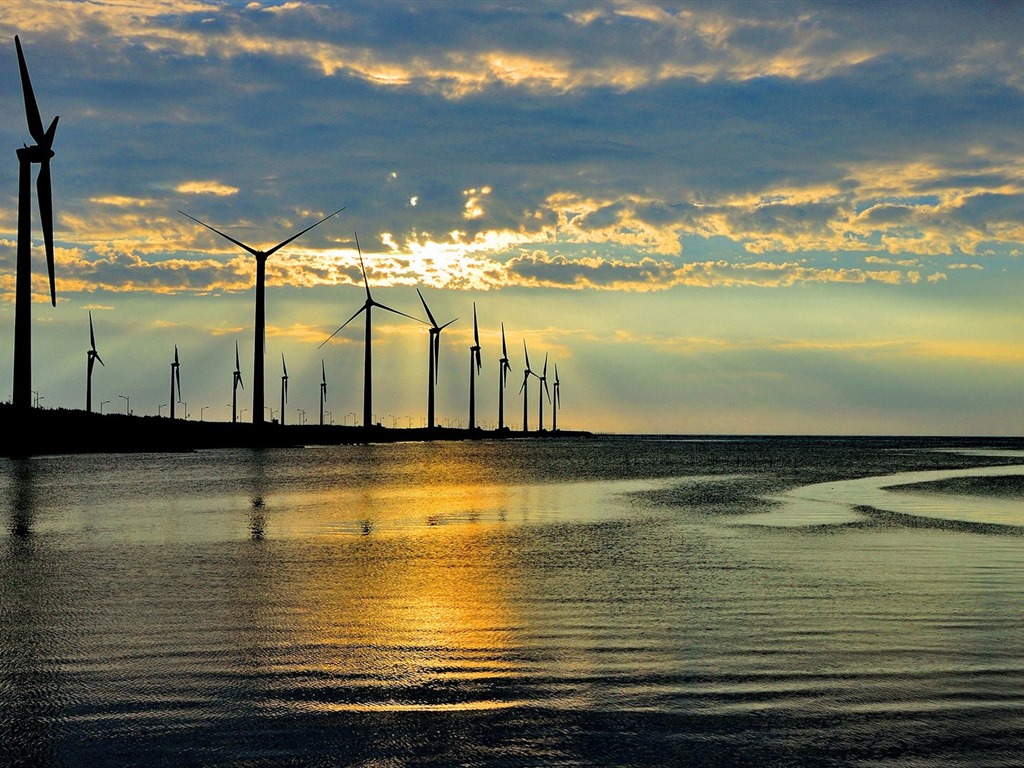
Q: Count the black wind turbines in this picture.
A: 14